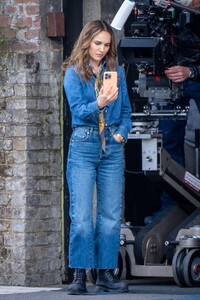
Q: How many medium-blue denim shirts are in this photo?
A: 1